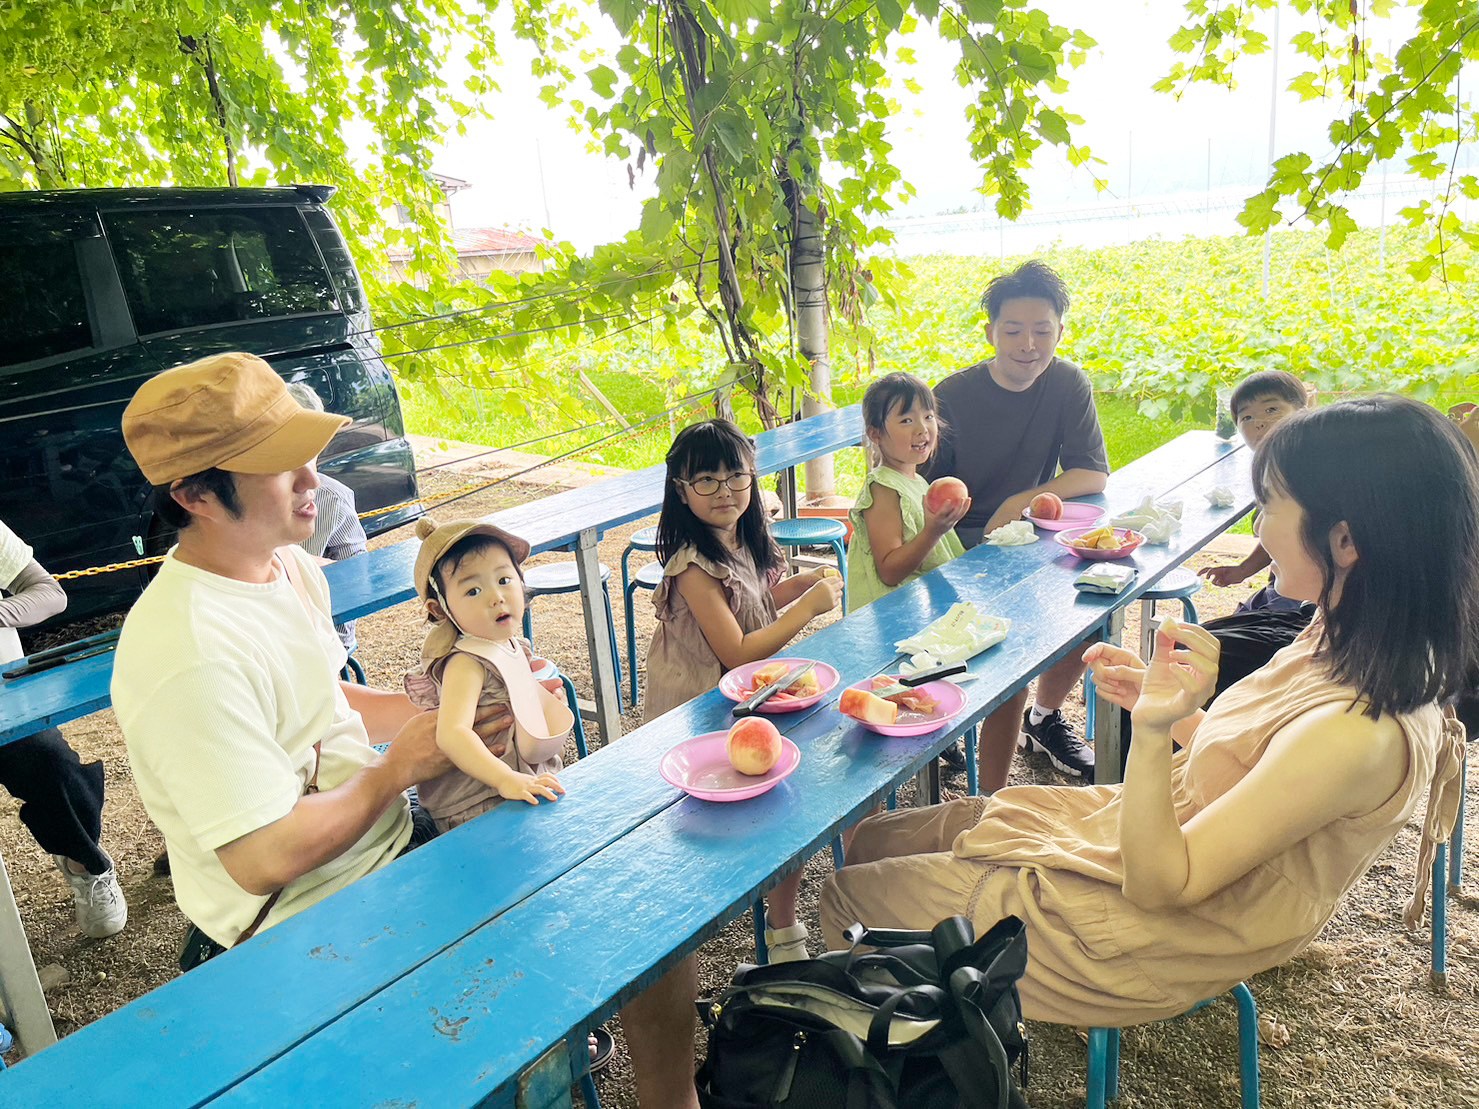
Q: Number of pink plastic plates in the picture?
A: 5